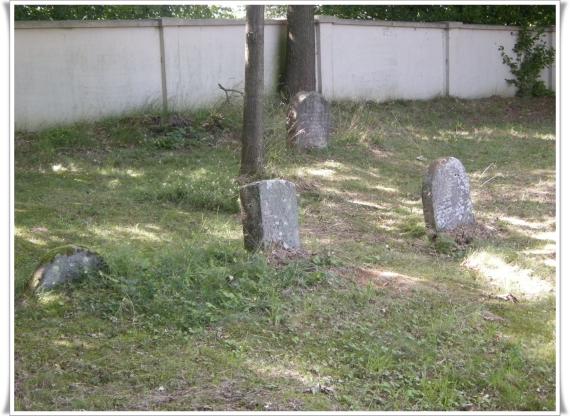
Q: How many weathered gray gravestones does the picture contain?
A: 4